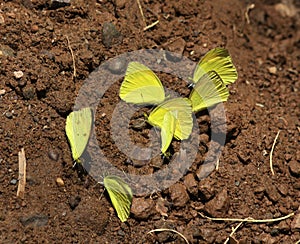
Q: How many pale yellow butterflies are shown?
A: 7